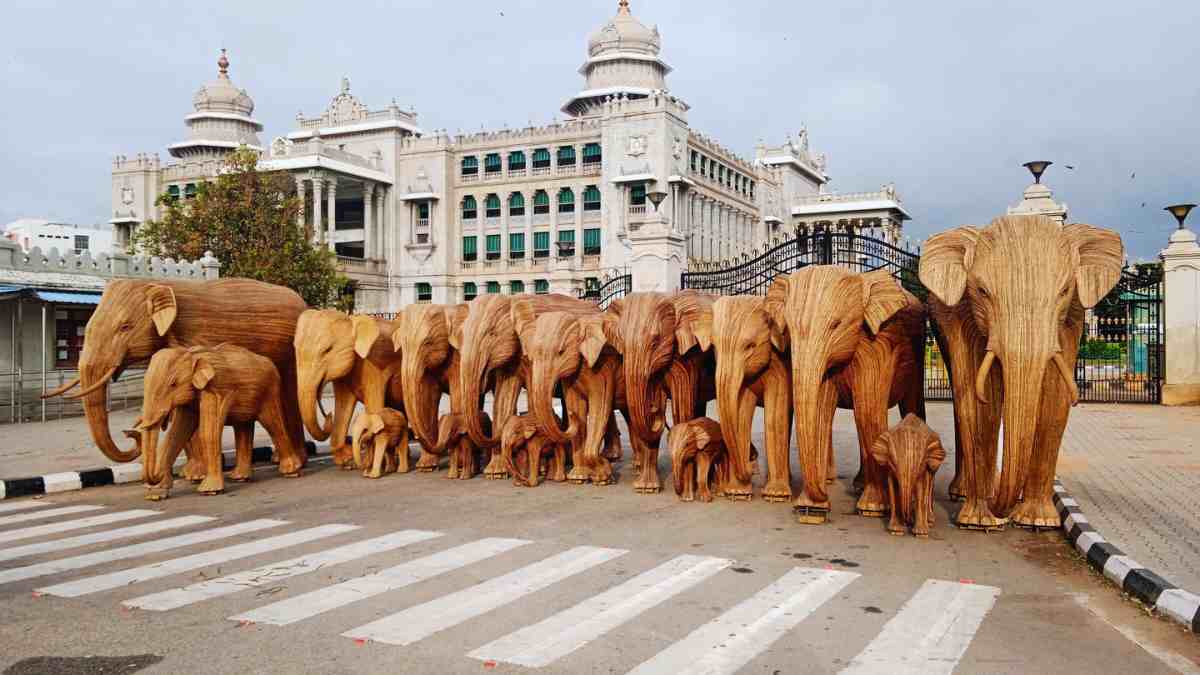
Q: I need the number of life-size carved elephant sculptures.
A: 15